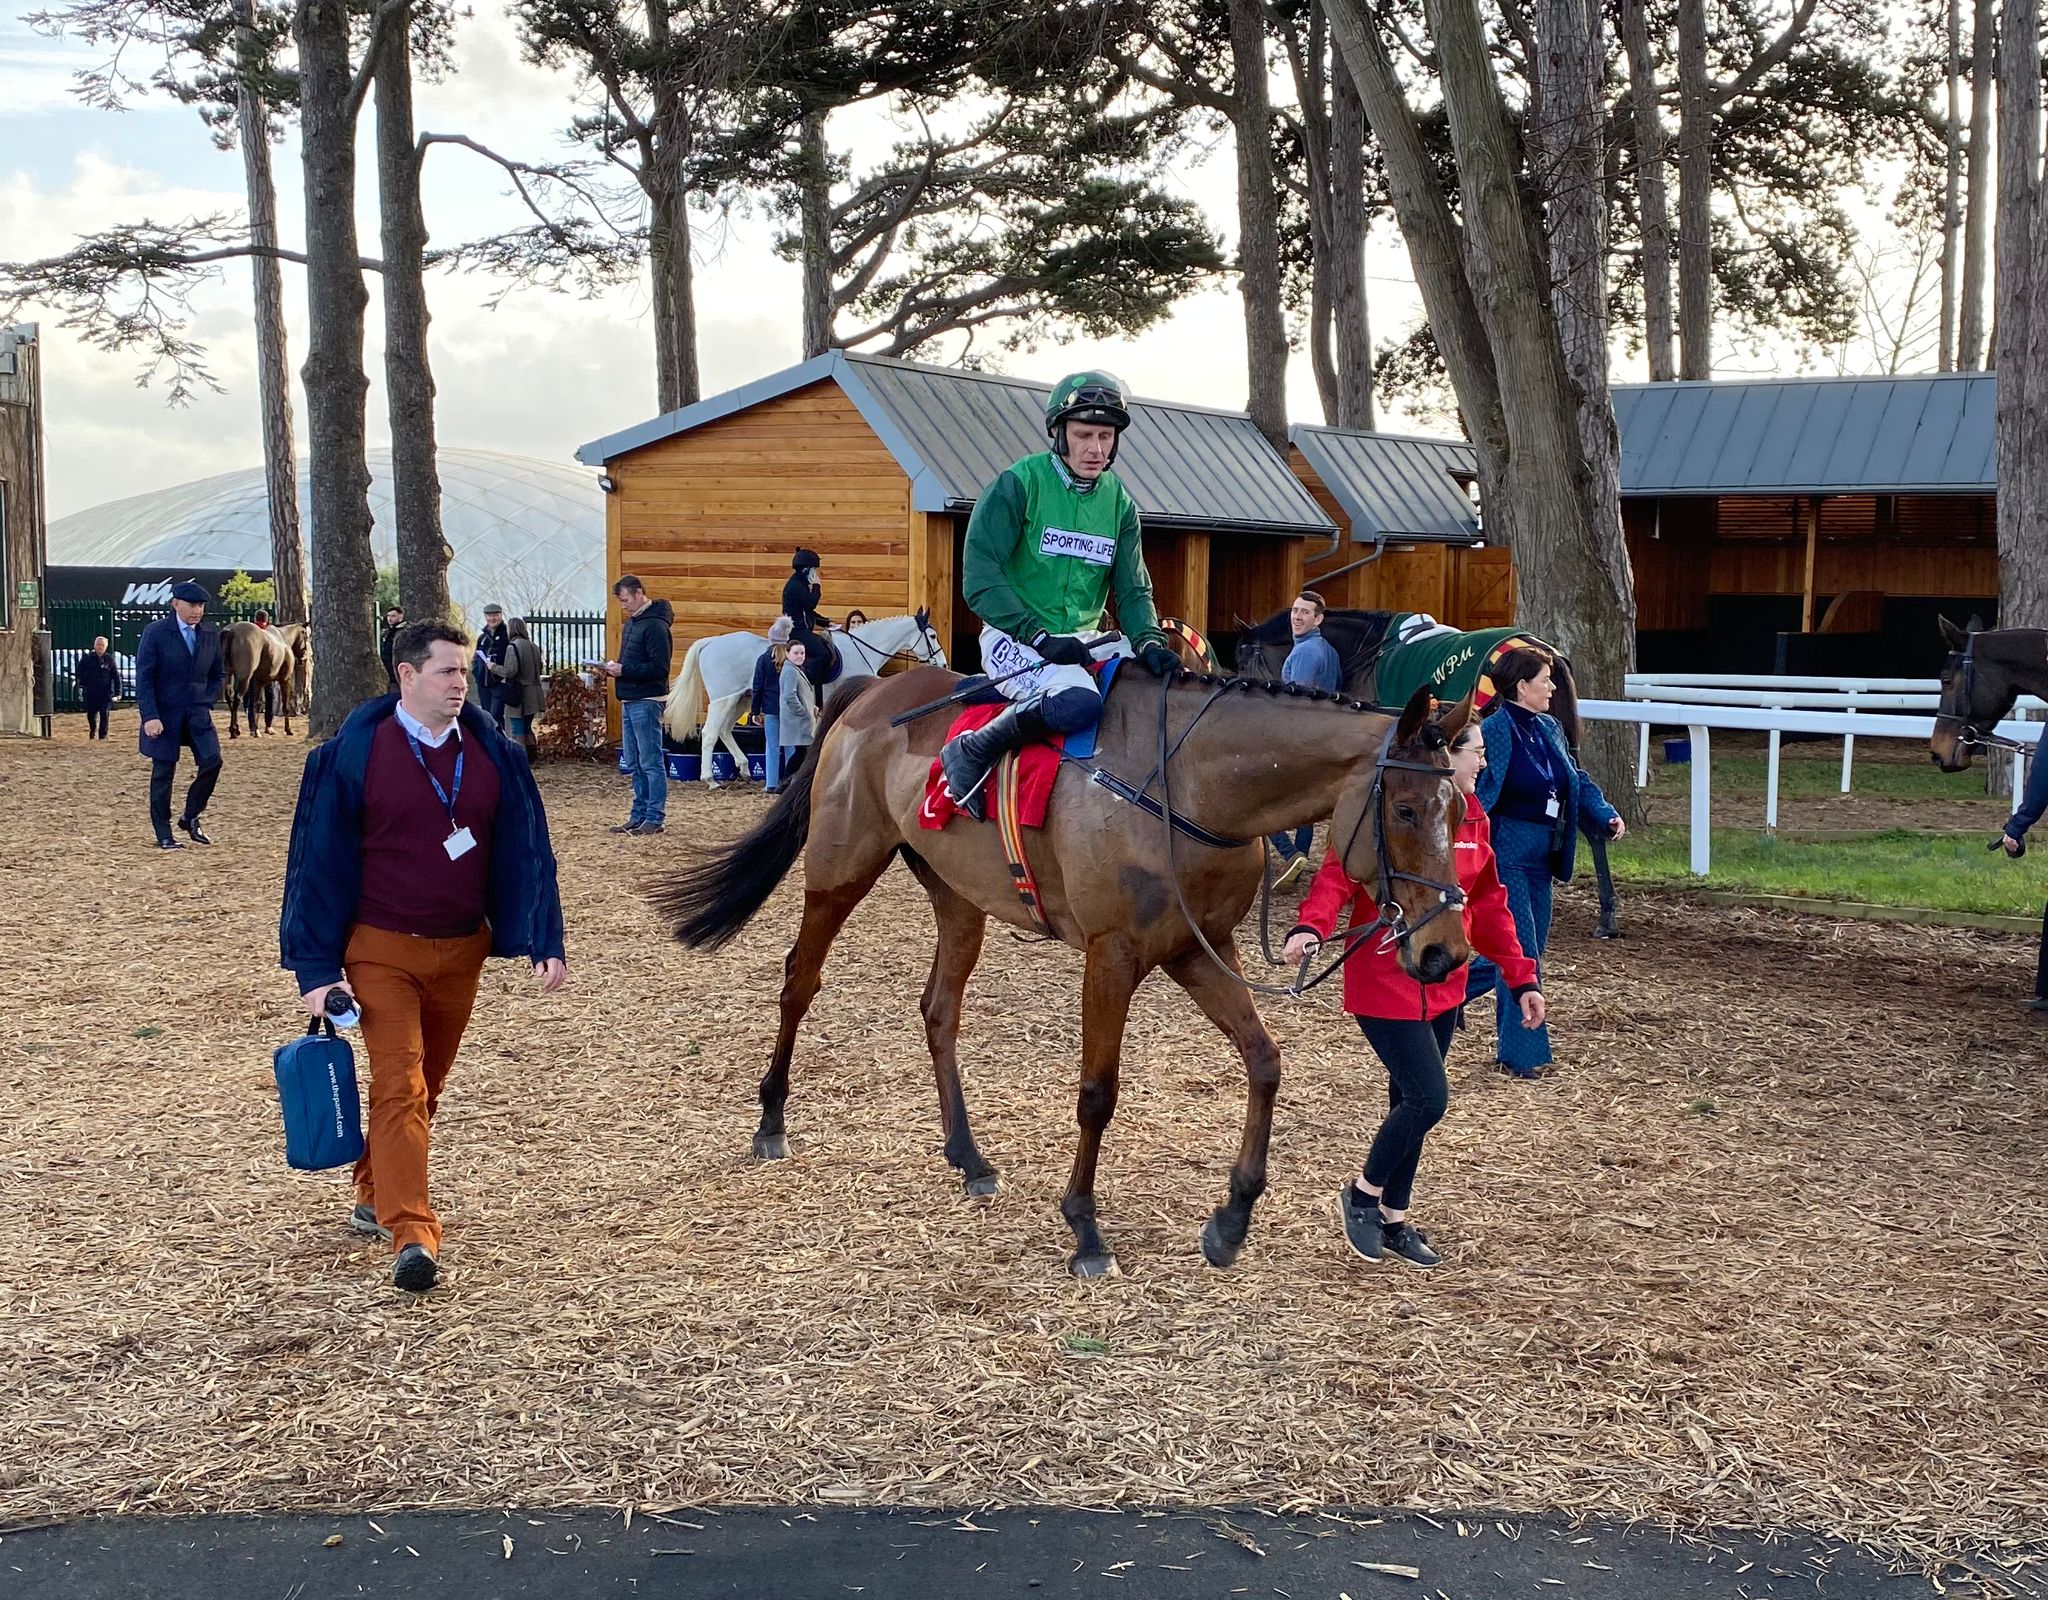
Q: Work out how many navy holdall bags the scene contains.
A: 1